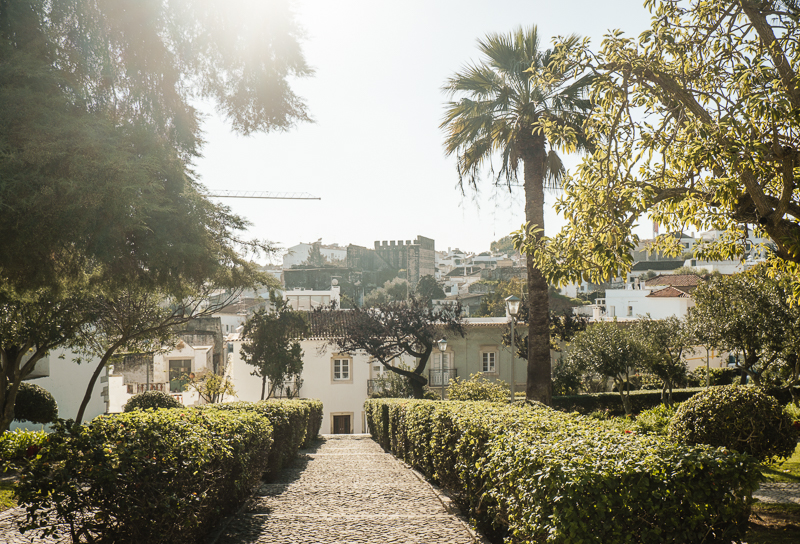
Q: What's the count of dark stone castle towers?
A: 1